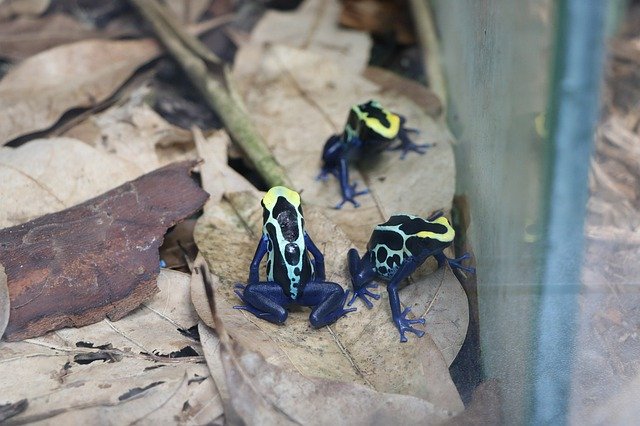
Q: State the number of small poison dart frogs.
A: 3